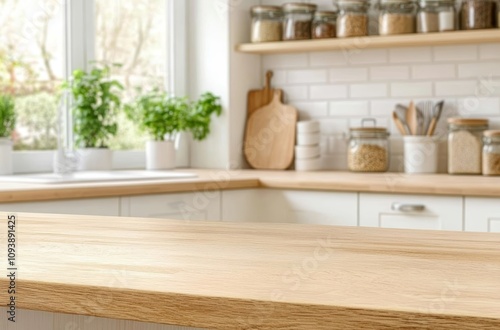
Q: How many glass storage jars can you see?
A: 10